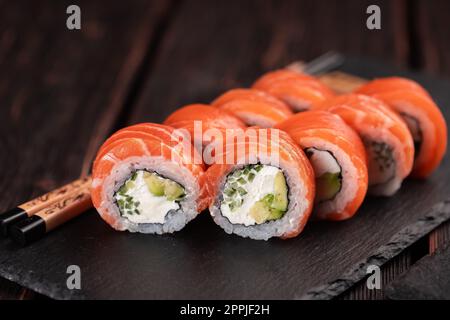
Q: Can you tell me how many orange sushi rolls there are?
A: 8